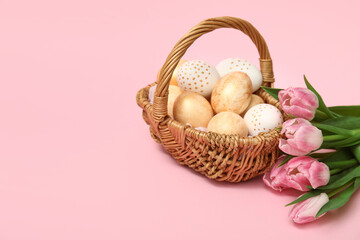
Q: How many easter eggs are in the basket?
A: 9